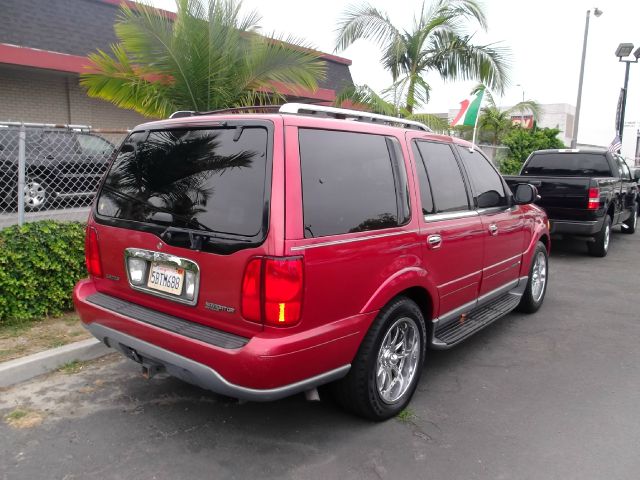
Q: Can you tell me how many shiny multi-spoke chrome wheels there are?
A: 2